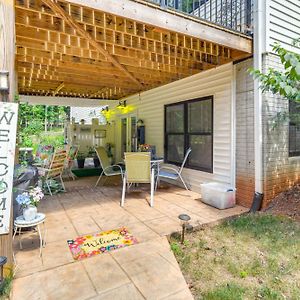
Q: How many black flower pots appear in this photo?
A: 2